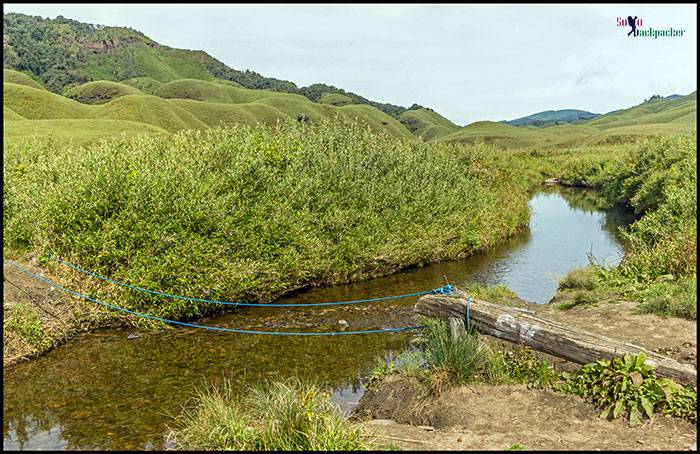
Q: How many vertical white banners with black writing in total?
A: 0